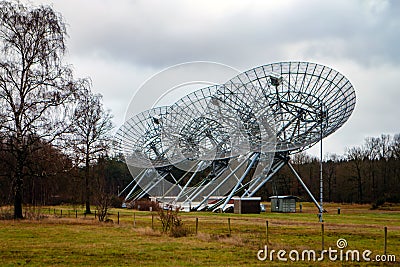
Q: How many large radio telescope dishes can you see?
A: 3